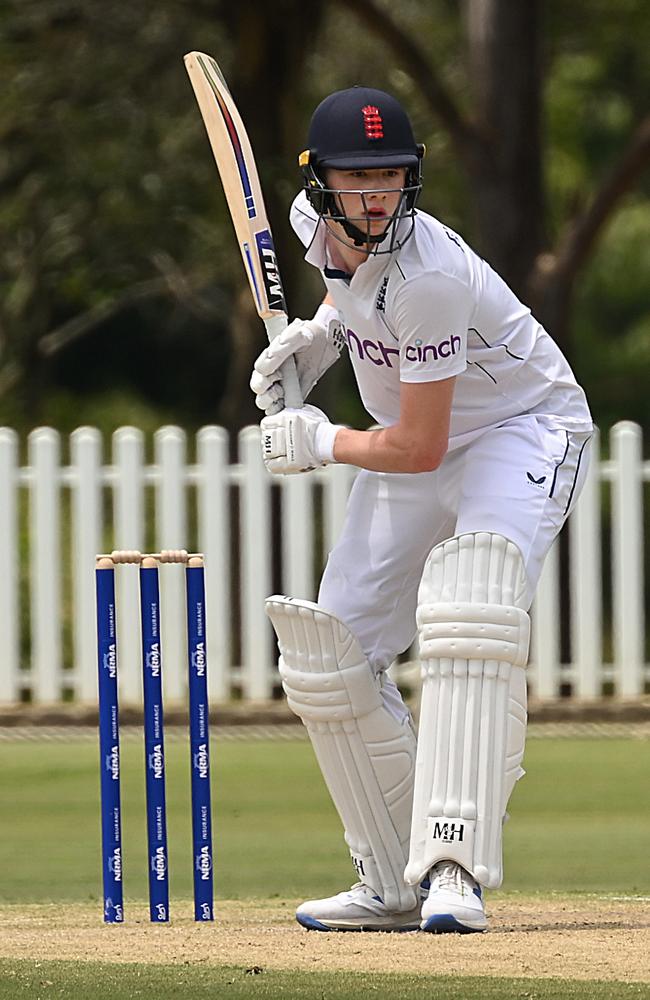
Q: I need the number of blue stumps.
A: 3